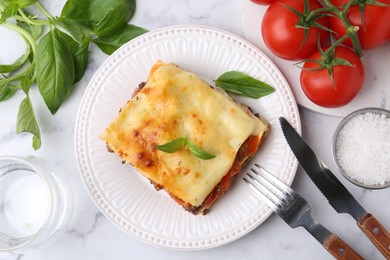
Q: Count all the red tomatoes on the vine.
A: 4